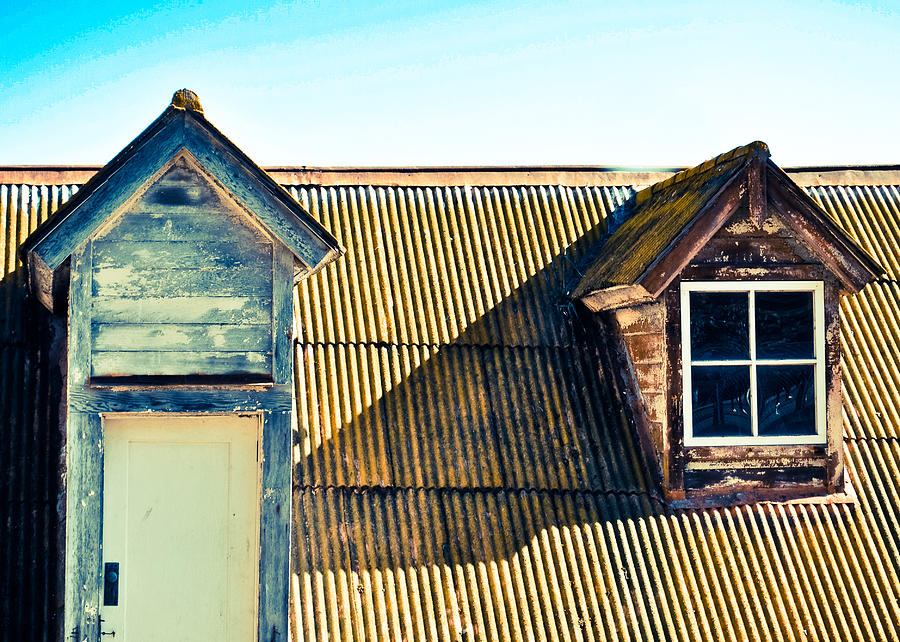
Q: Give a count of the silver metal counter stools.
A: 0